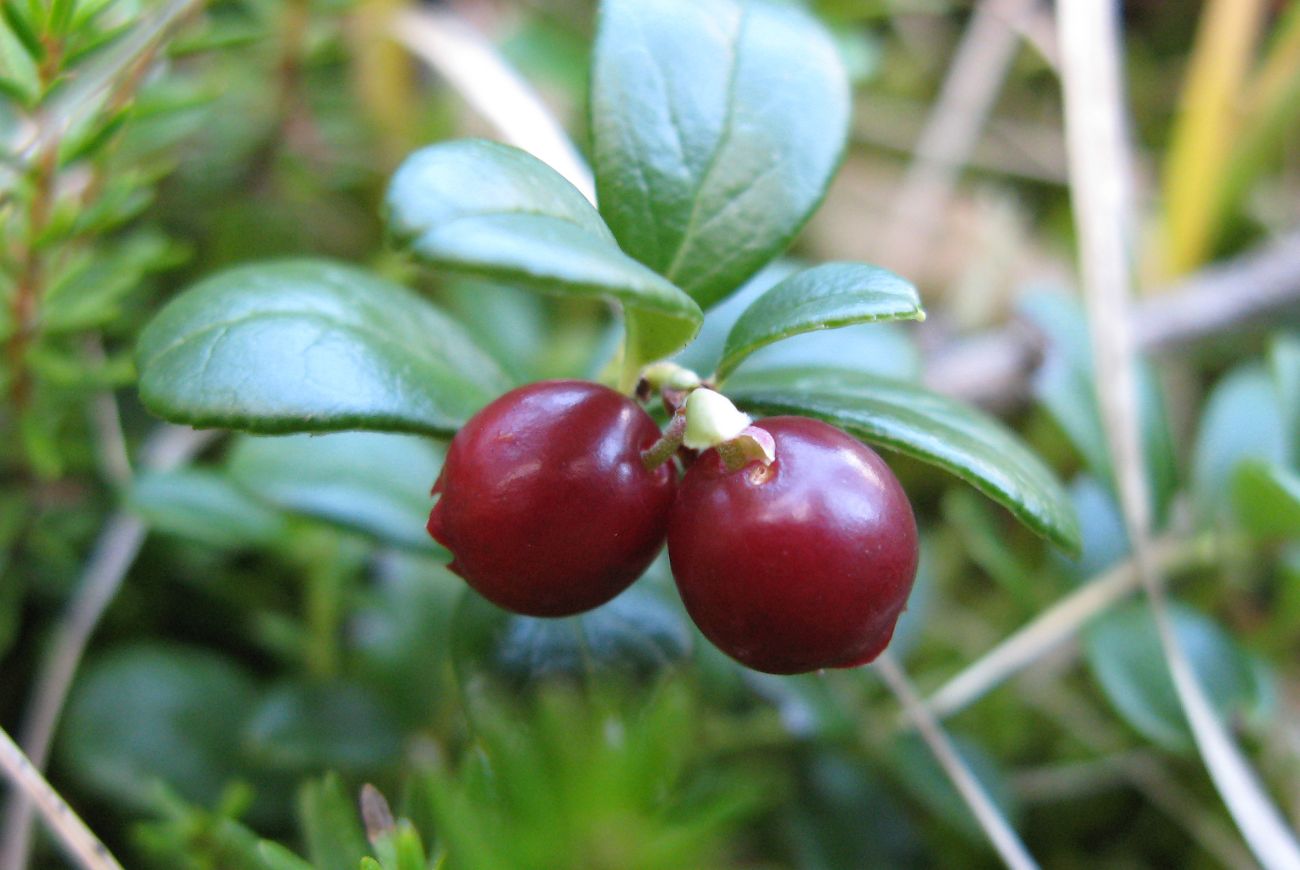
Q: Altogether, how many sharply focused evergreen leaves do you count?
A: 5